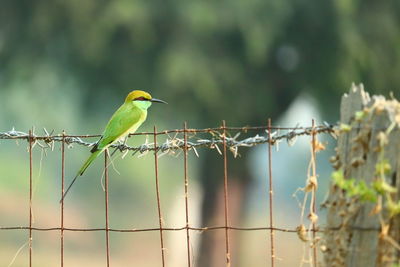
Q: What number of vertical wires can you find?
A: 8